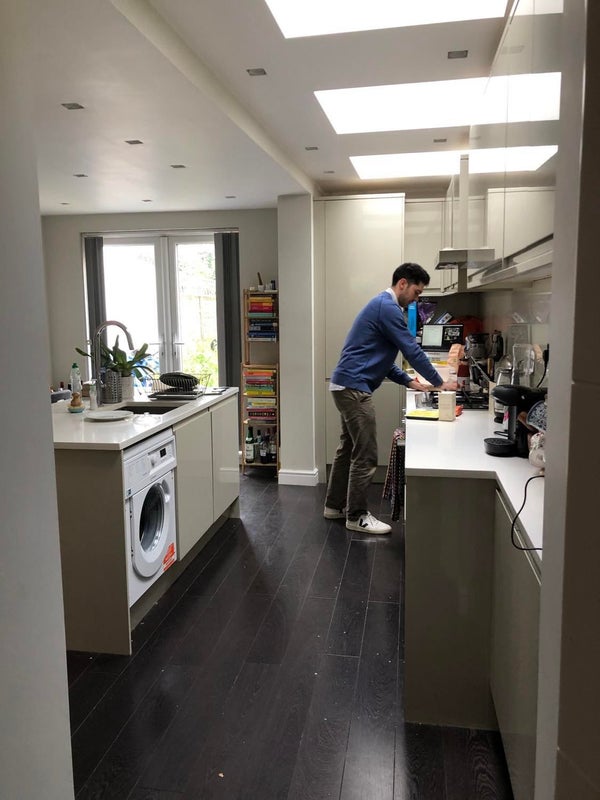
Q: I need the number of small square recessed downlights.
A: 12